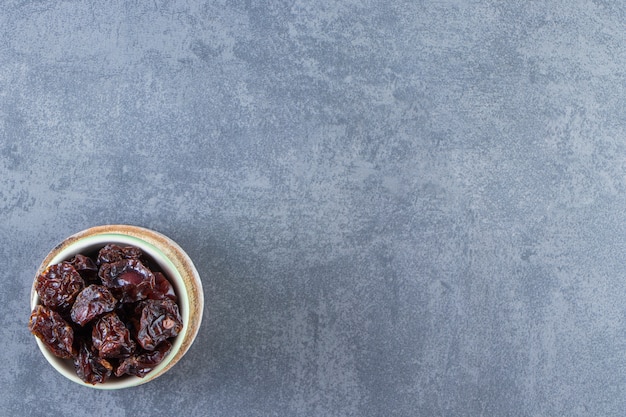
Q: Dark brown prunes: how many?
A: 11